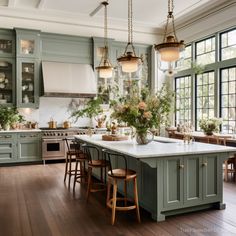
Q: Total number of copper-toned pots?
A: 2